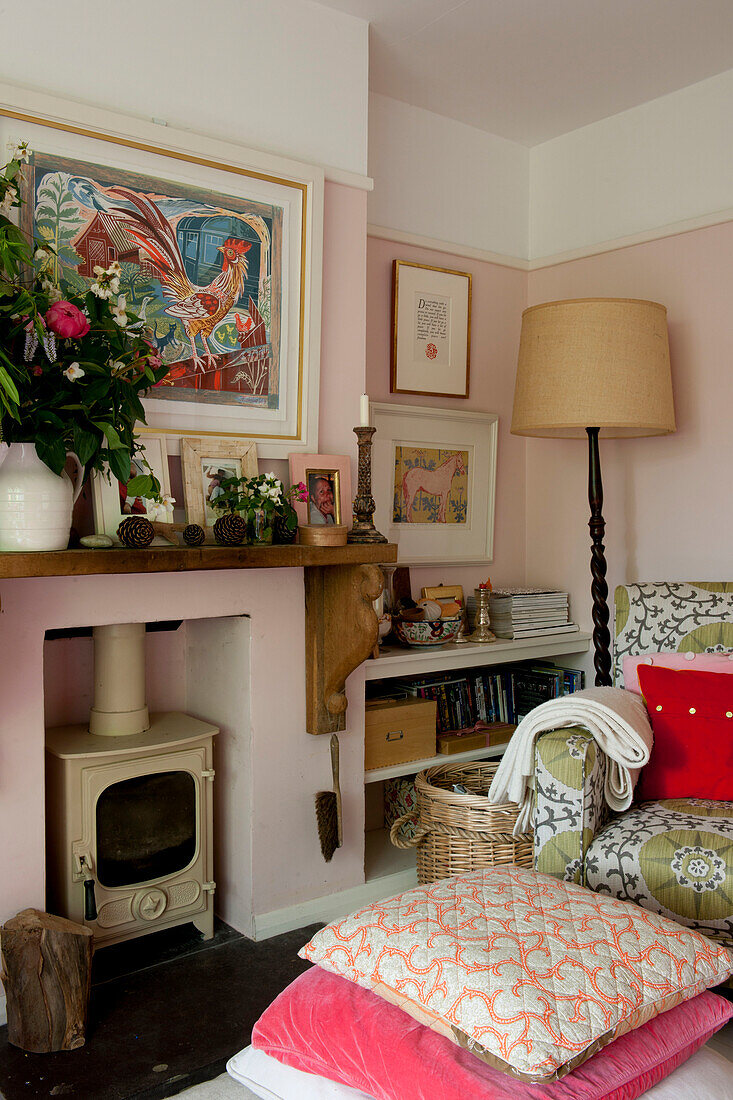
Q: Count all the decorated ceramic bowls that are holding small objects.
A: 1